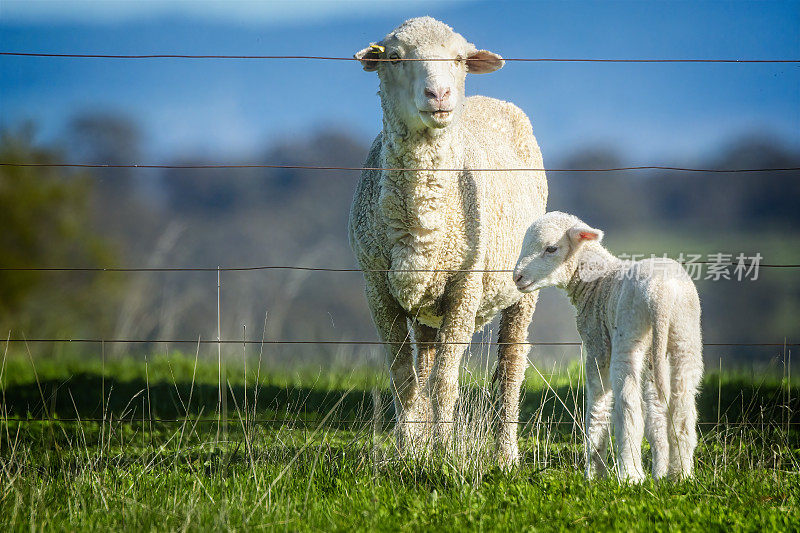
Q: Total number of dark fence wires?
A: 5